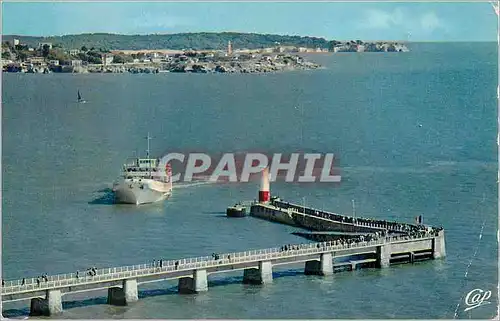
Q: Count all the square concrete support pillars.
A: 7